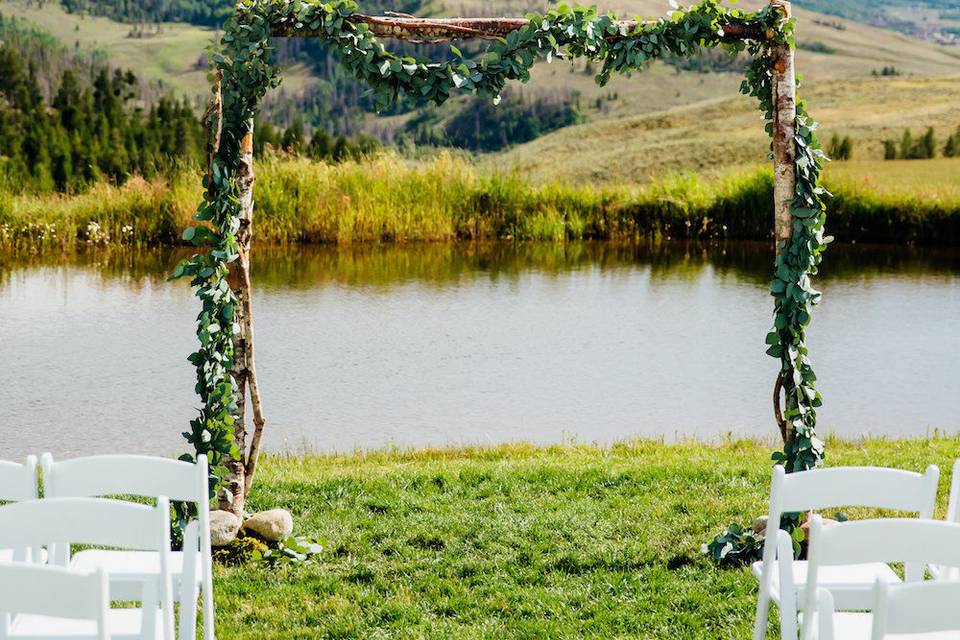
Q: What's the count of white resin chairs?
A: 8